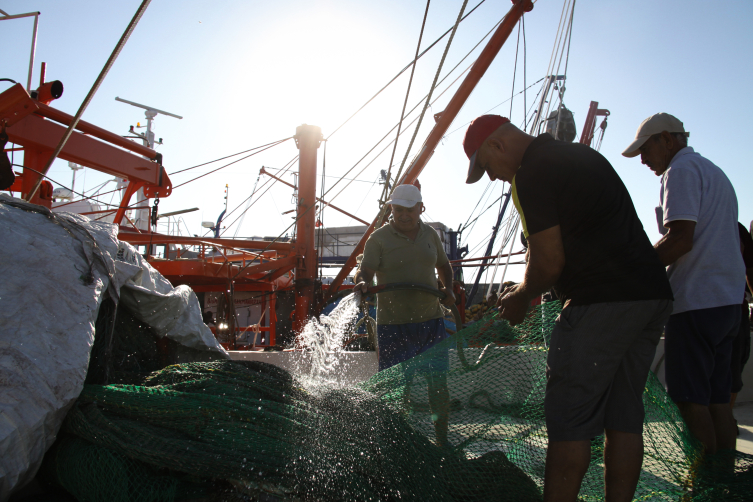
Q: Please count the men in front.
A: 3